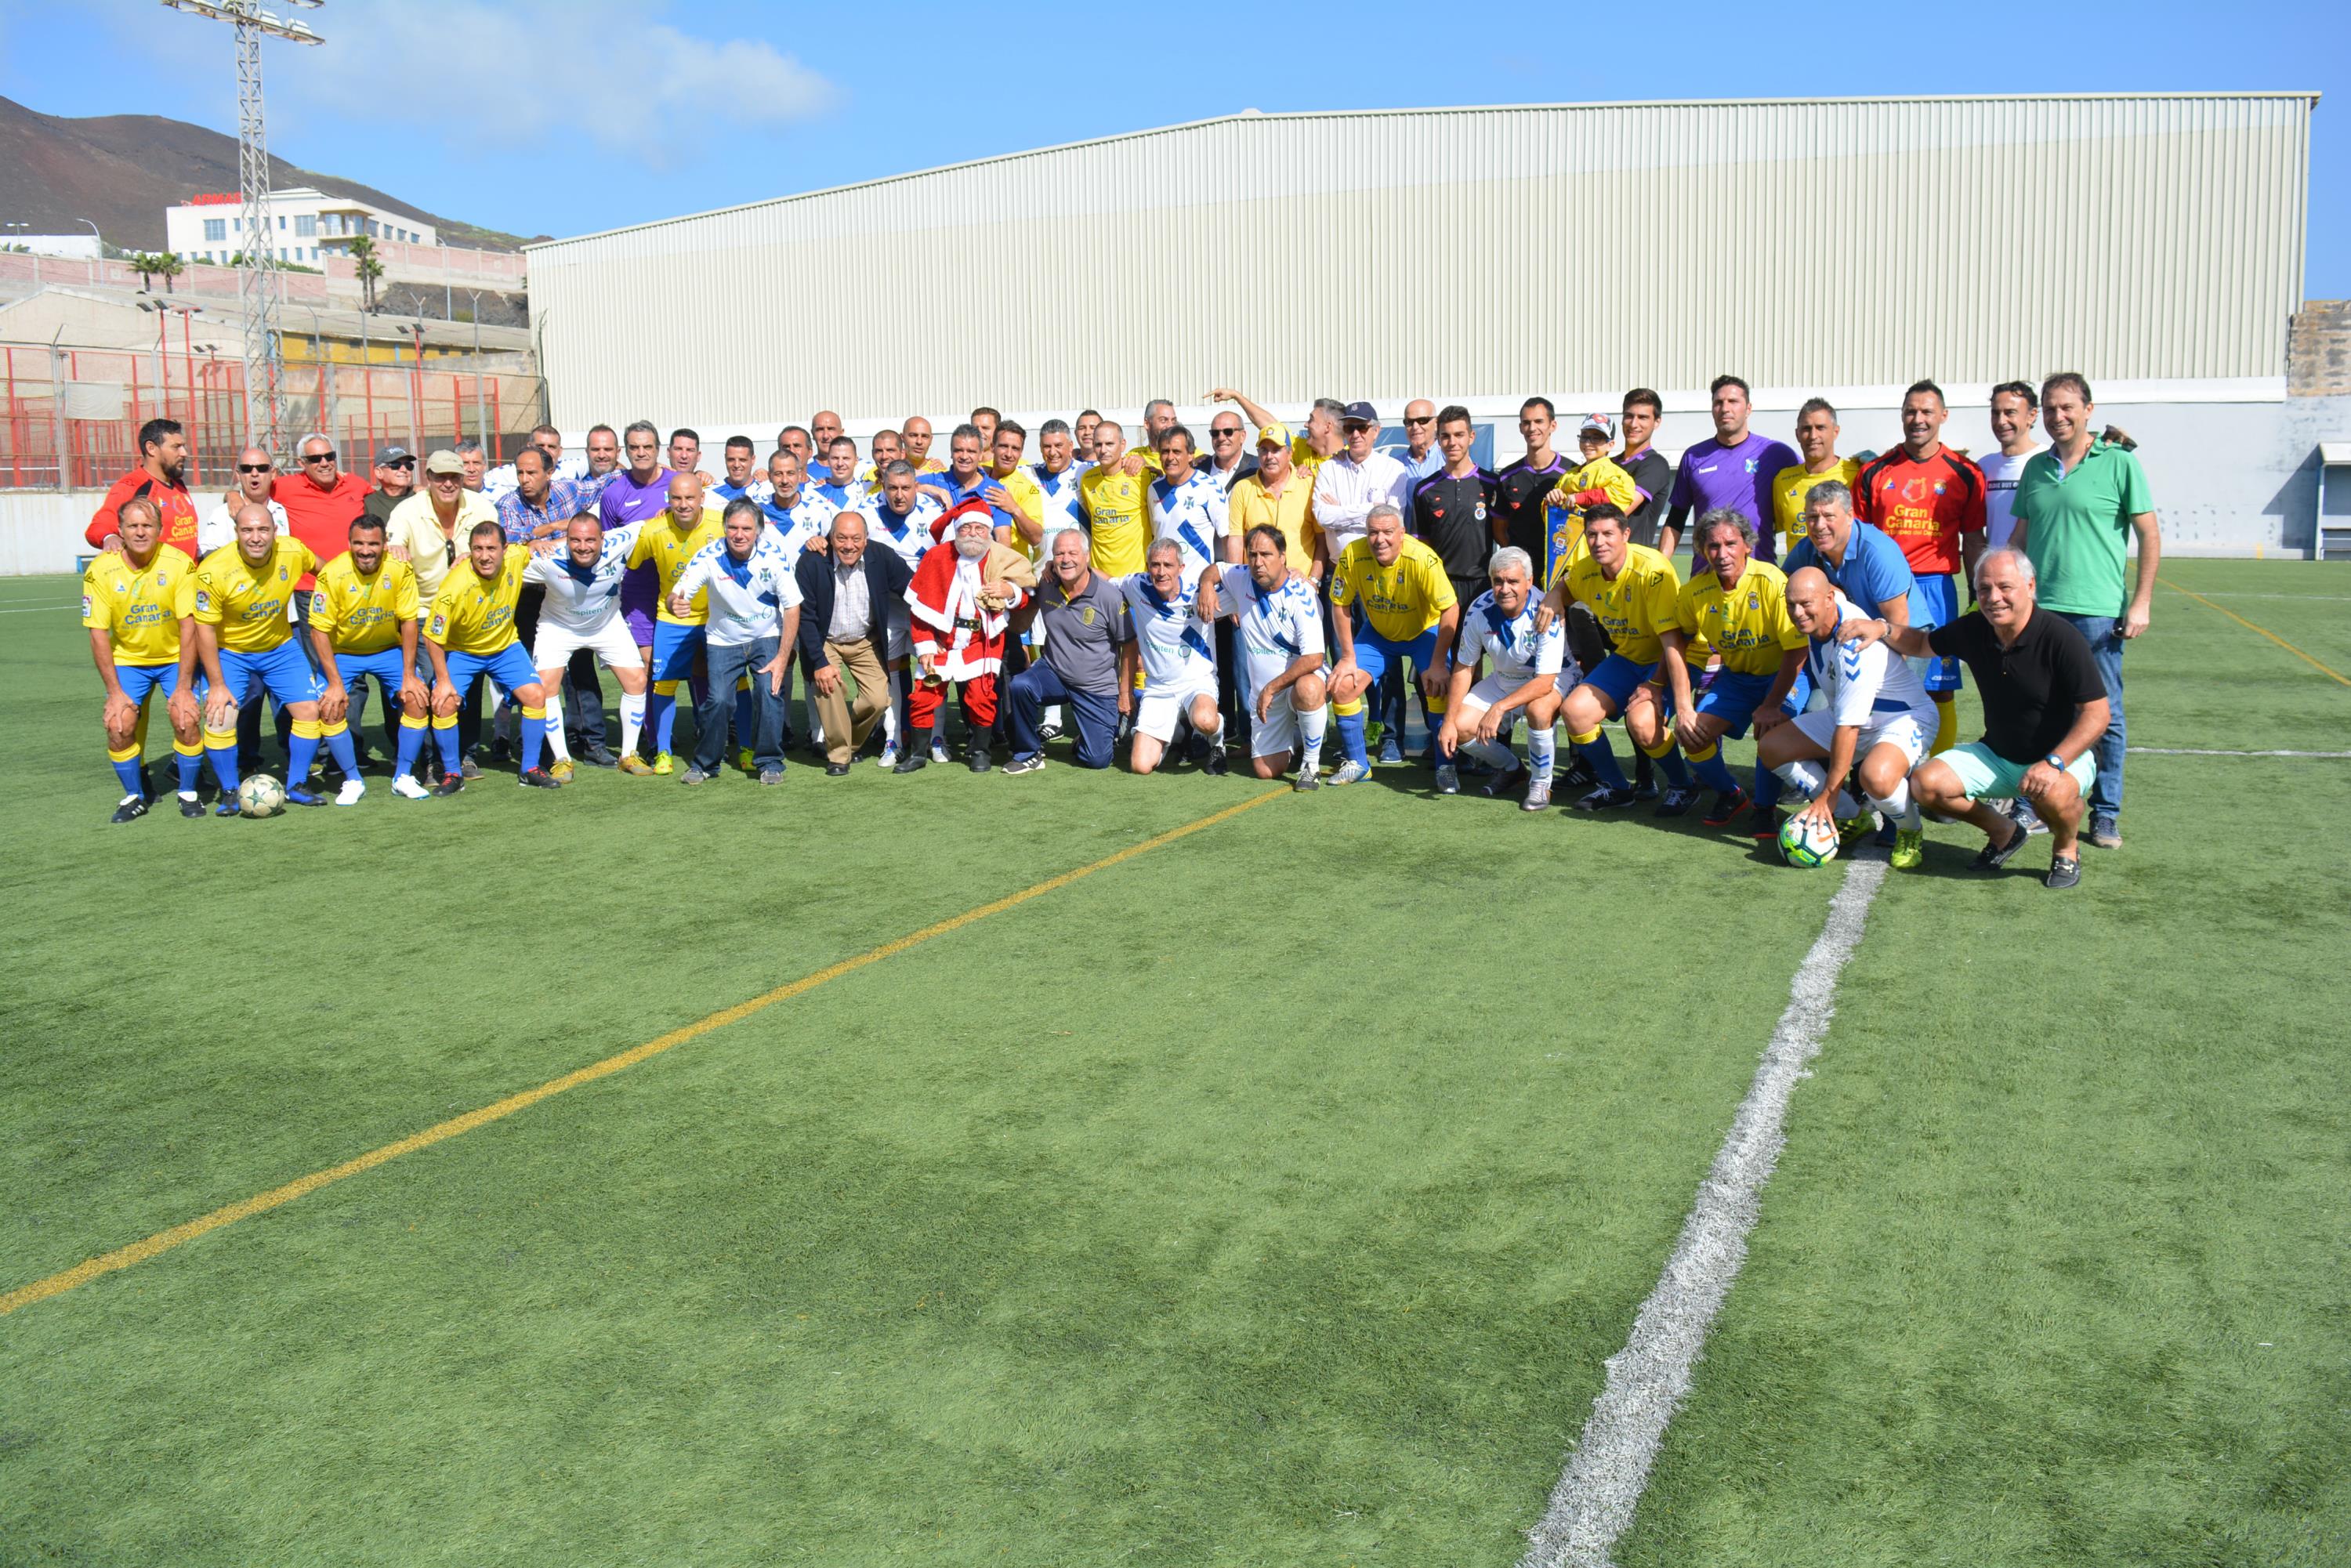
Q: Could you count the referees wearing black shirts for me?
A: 3